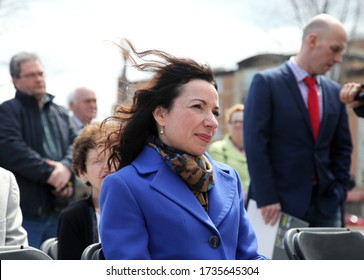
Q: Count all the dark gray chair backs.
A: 4